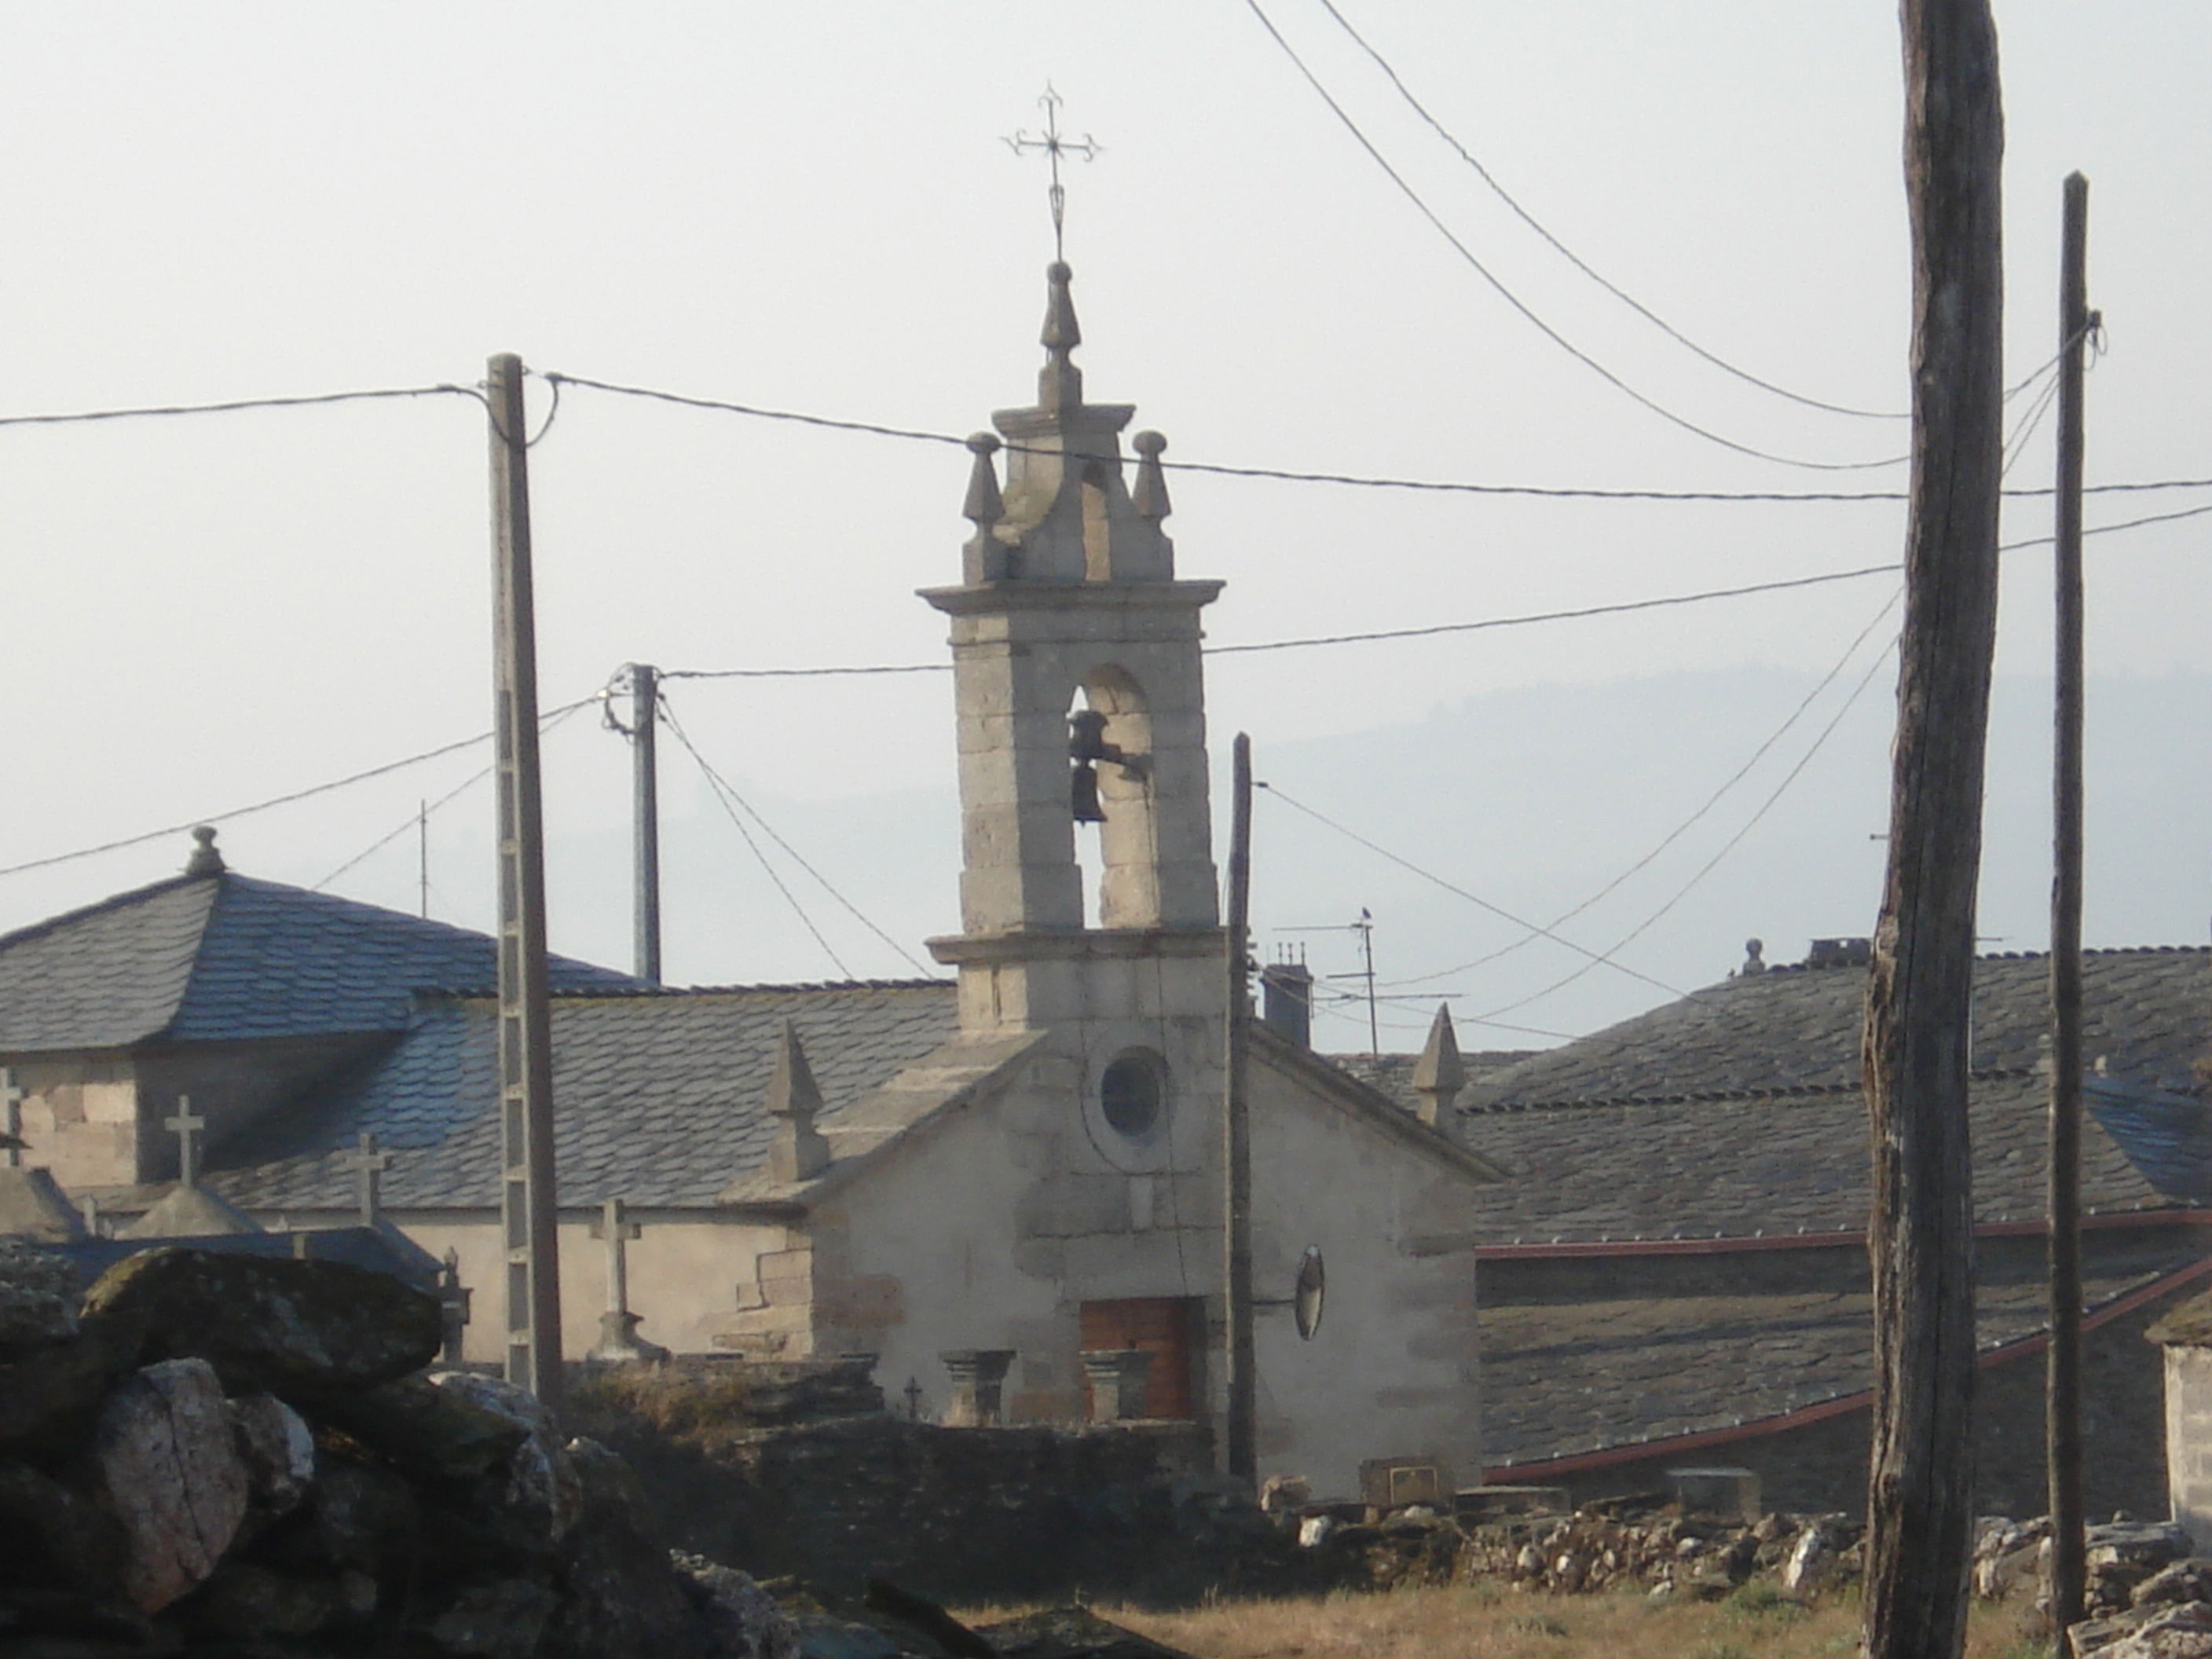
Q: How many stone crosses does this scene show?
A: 4